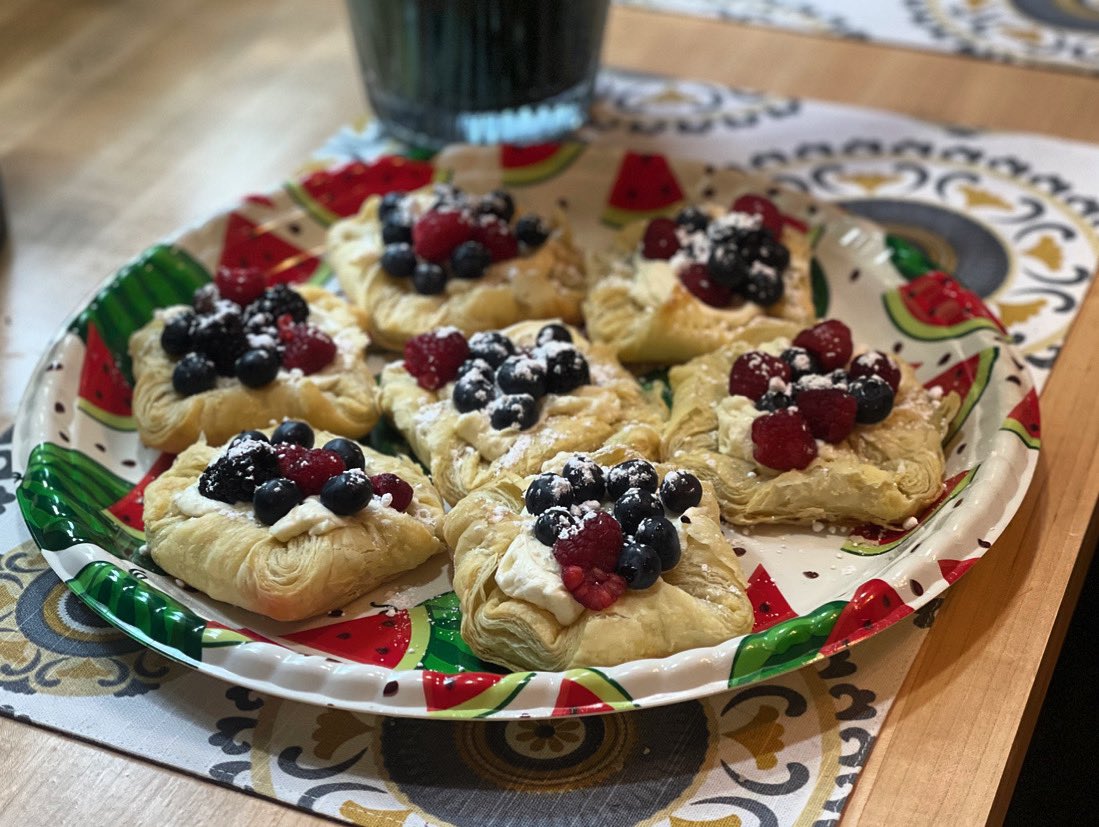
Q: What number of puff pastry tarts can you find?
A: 7